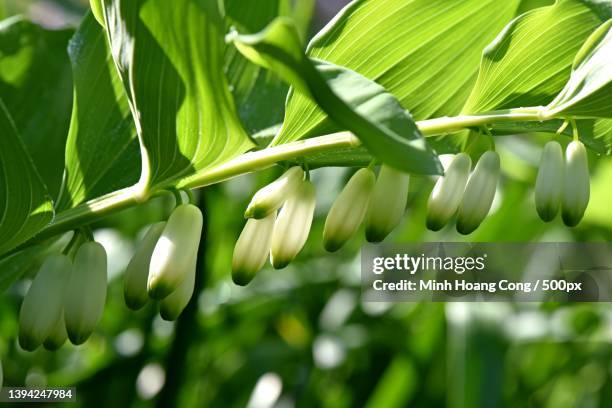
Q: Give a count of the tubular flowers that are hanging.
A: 15